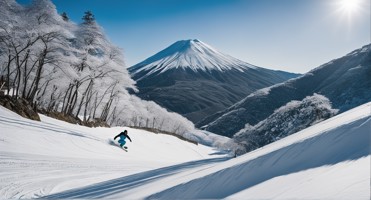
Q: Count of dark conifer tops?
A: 2